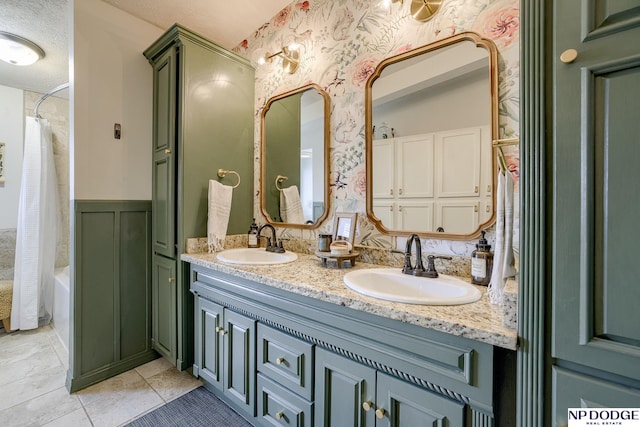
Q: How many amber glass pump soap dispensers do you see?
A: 2